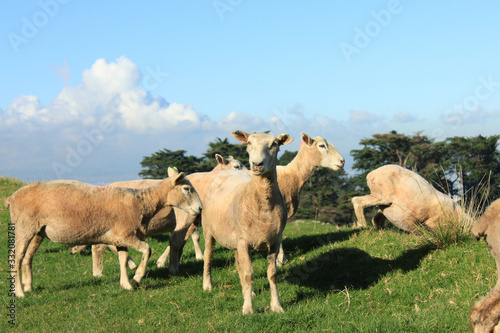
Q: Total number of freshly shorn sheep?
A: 6